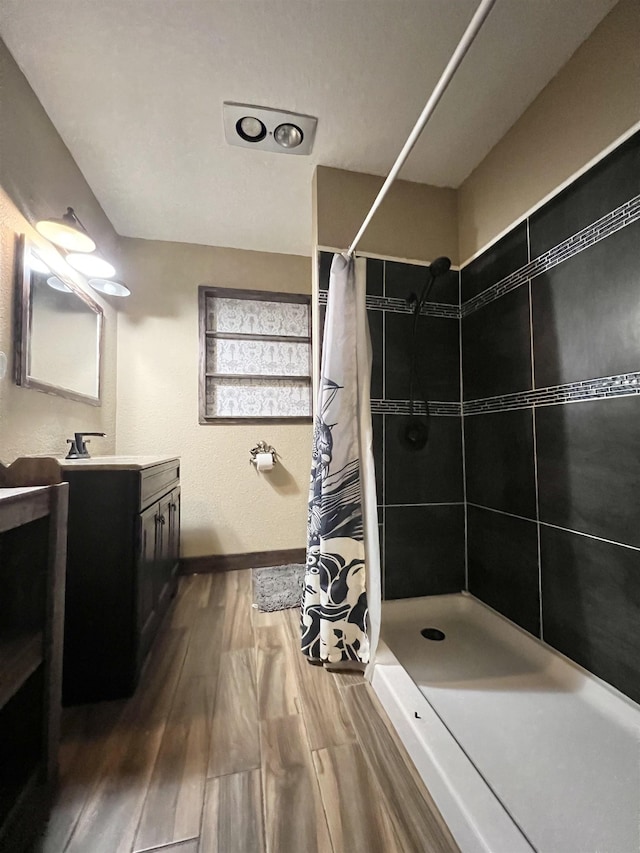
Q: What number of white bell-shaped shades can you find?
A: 3